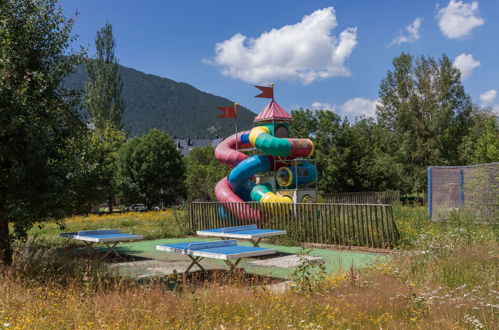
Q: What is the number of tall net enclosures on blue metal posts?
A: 1